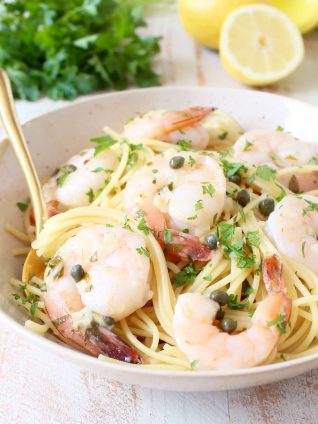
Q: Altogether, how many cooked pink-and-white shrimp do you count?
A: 7